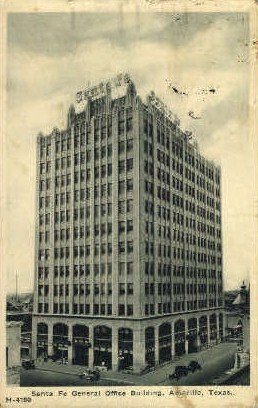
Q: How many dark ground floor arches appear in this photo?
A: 12